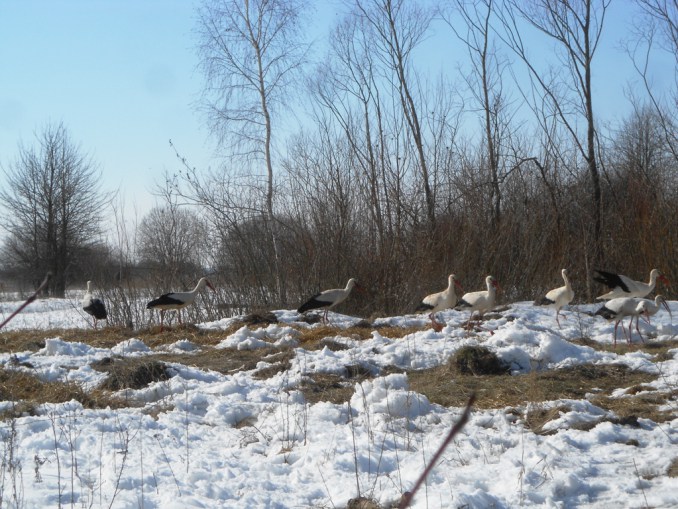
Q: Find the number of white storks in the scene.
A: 9